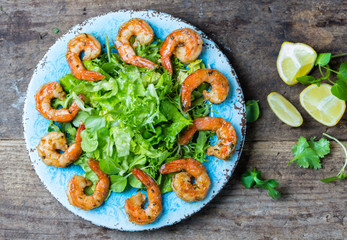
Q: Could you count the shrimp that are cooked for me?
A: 10